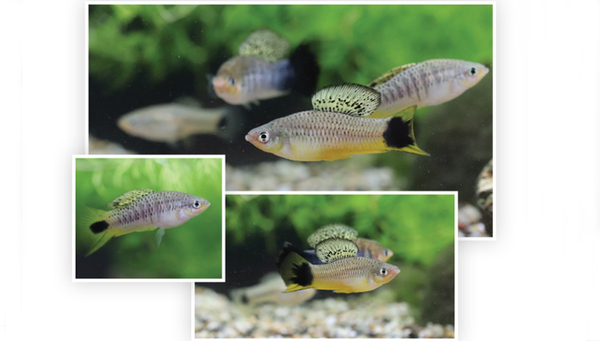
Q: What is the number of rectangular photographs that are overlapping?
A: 3